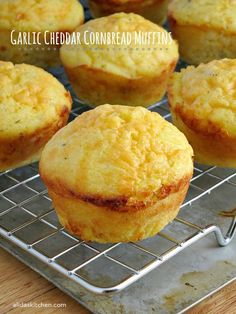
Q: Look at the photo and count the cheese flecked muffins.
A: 7